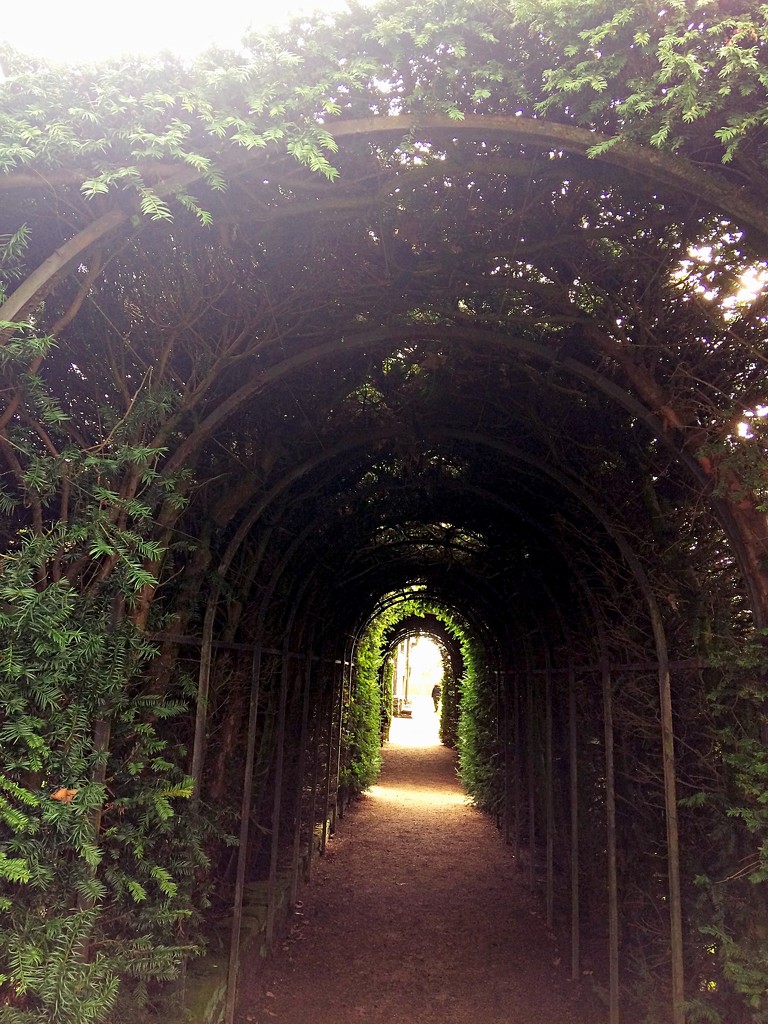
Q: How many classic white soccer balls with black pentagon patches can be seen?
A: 0